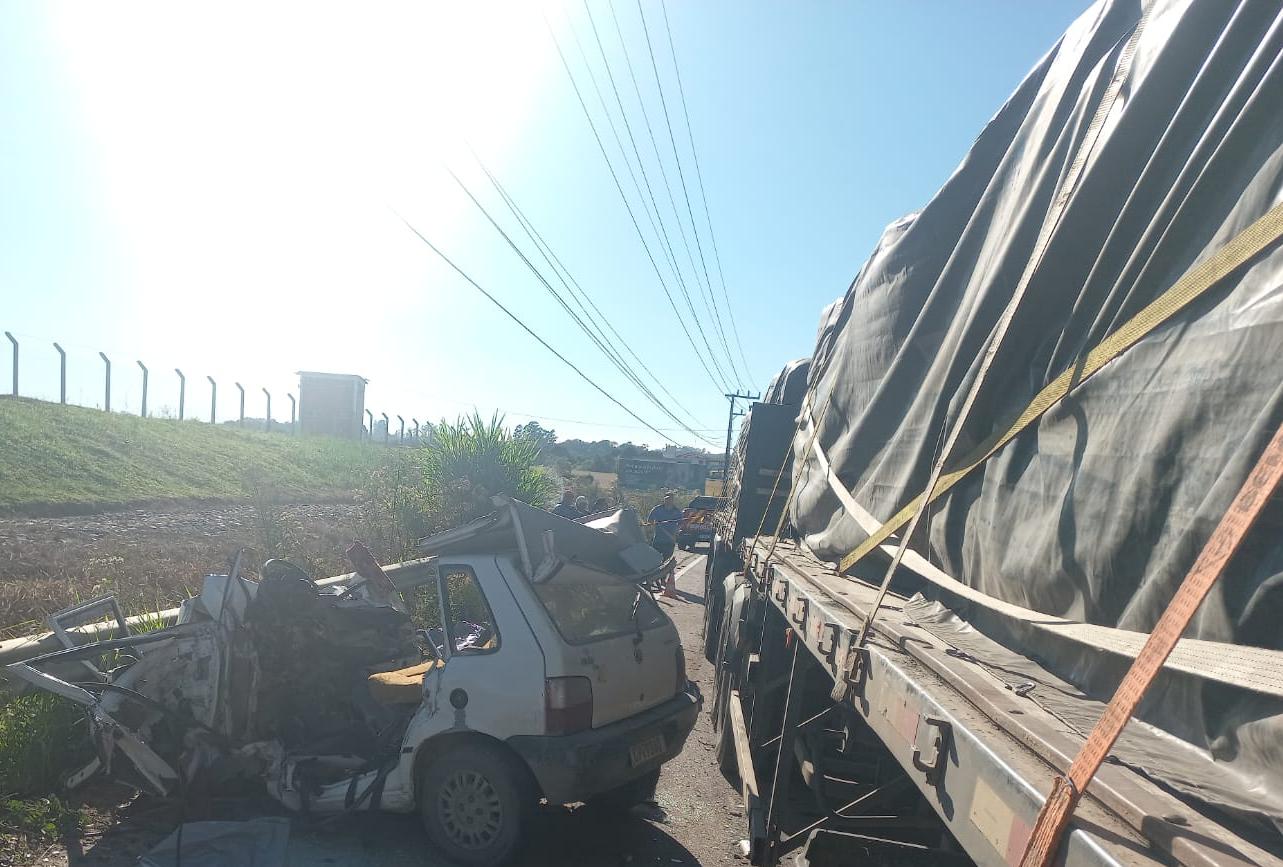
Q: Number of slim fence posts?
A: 14